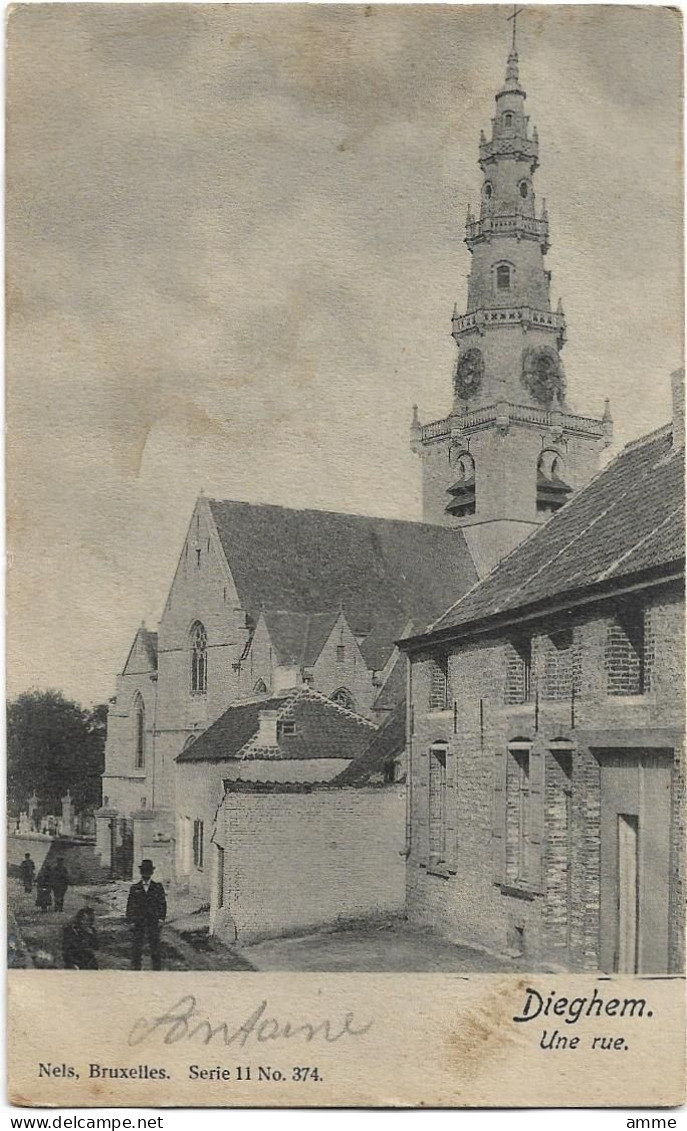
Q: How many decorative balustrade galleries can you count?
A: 4